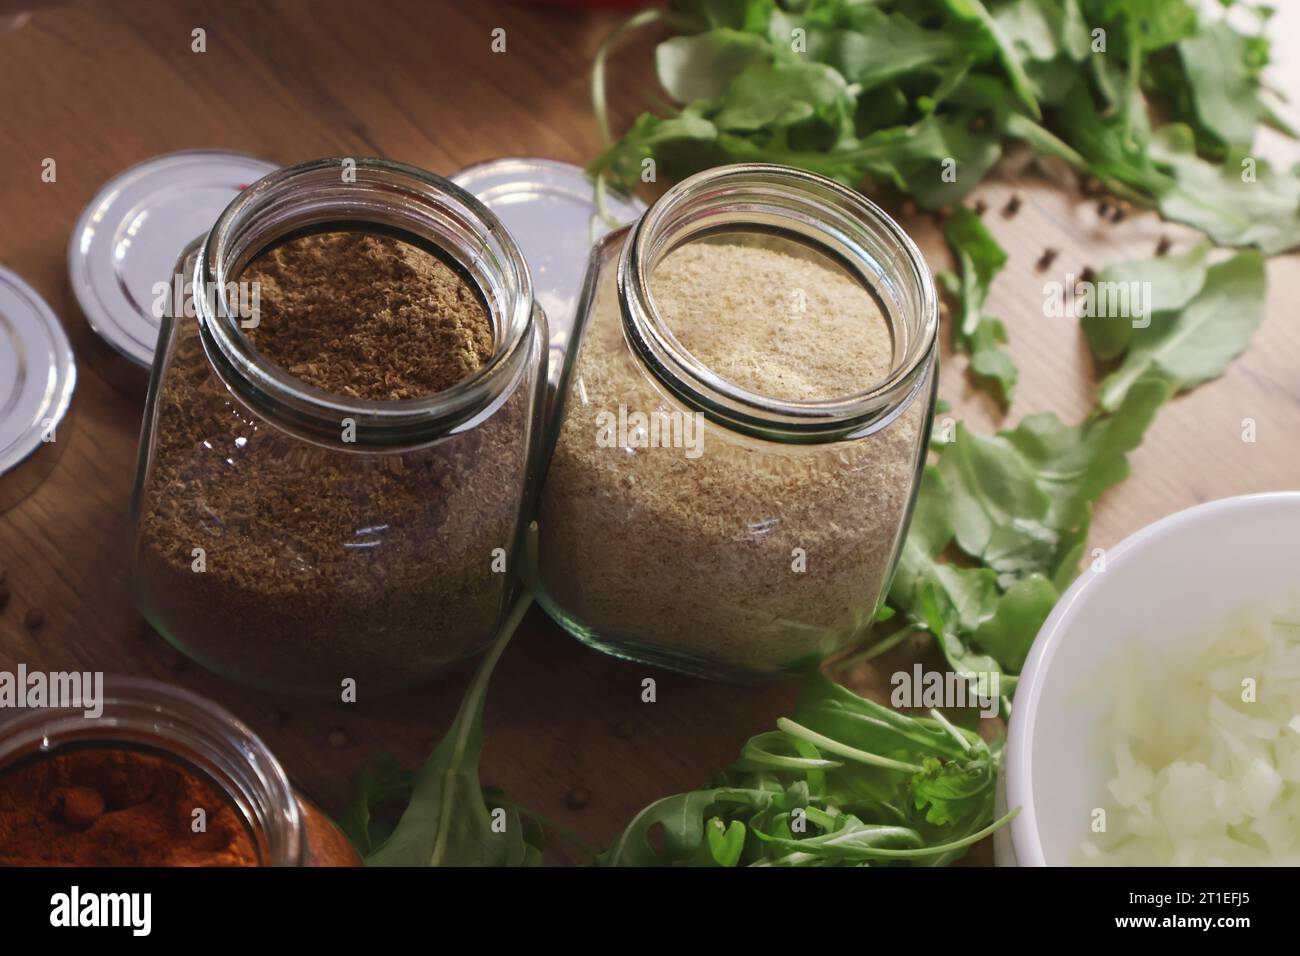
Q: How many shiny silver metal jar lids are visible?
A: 3